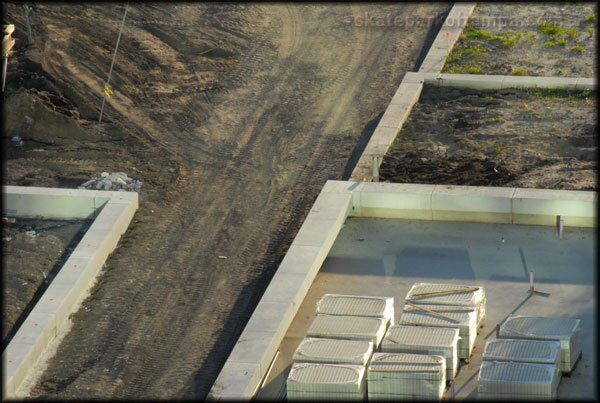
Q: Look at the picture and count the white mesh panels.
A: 11